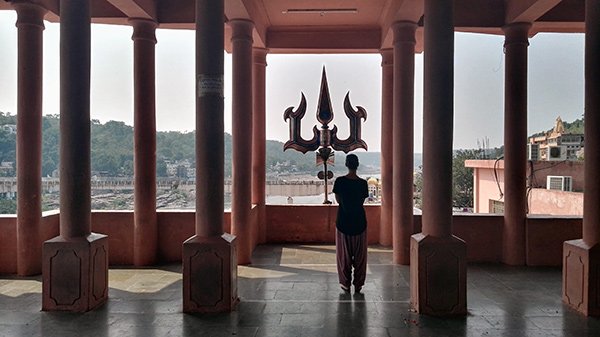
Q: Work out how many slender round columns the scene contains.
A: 11